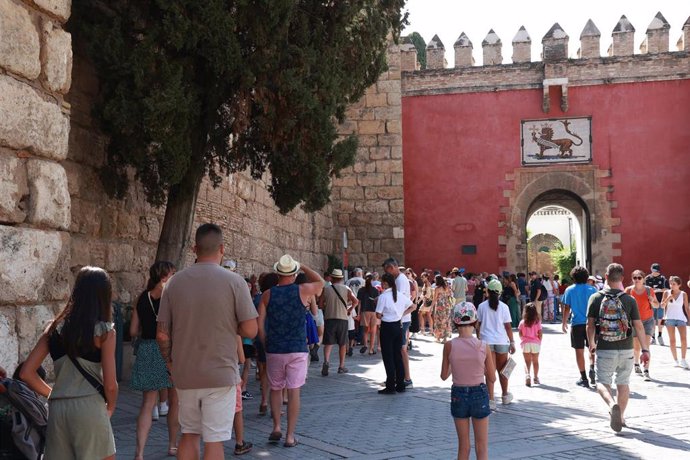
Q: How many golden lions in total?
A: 1